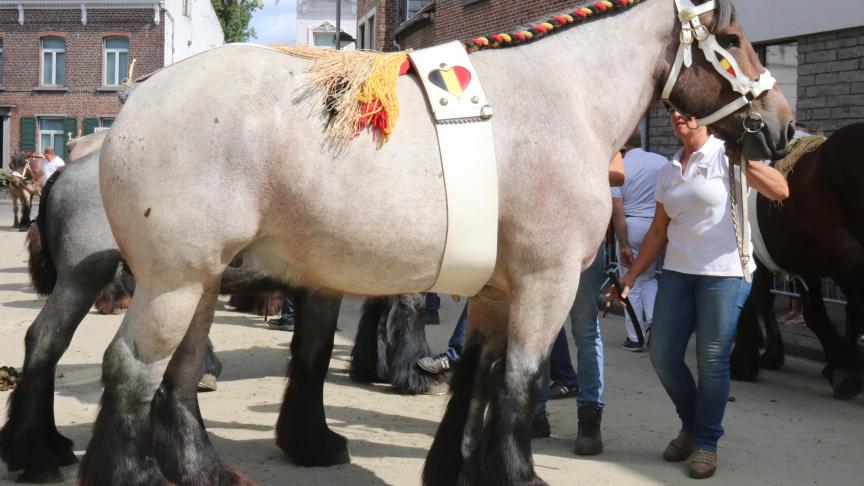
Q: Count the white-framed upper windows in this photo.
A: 2